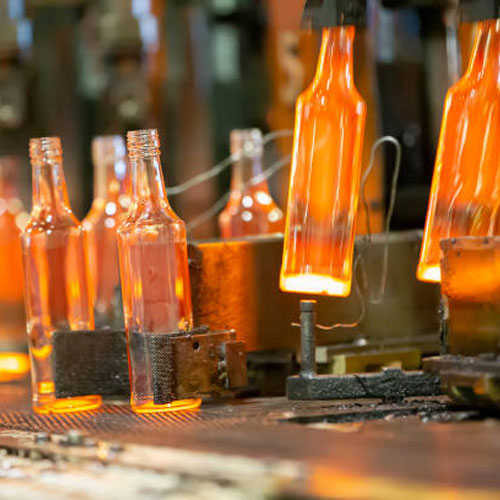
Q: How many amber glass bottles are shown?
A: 7